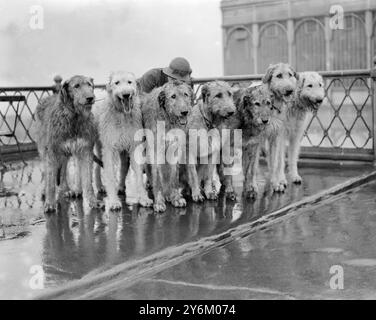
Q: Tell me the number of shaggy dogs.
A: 7